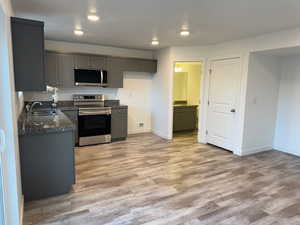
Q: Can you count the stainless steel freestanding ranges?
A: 1